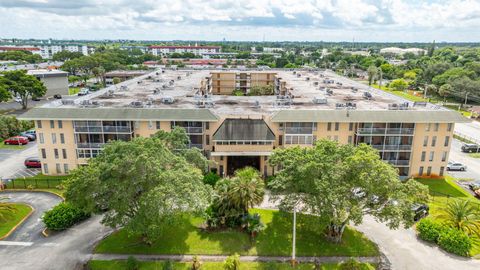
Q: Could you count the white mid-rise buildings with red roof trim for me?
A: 2